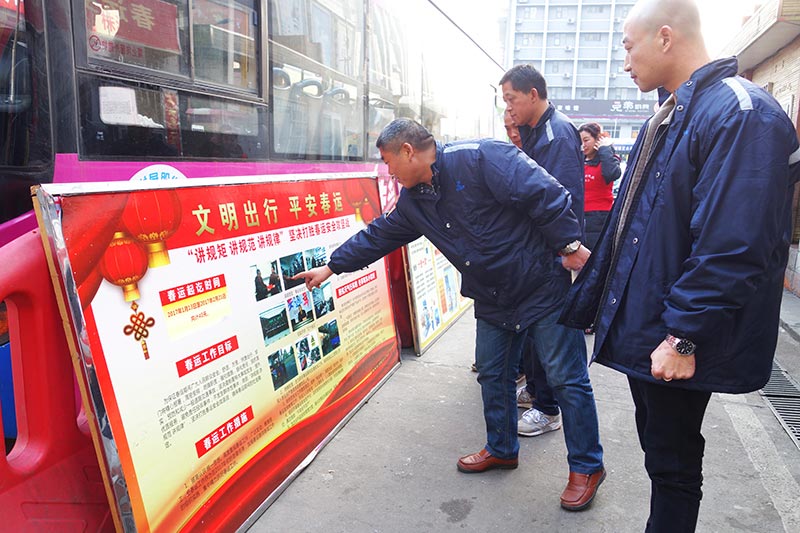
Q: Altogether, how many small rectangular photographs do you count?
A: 9